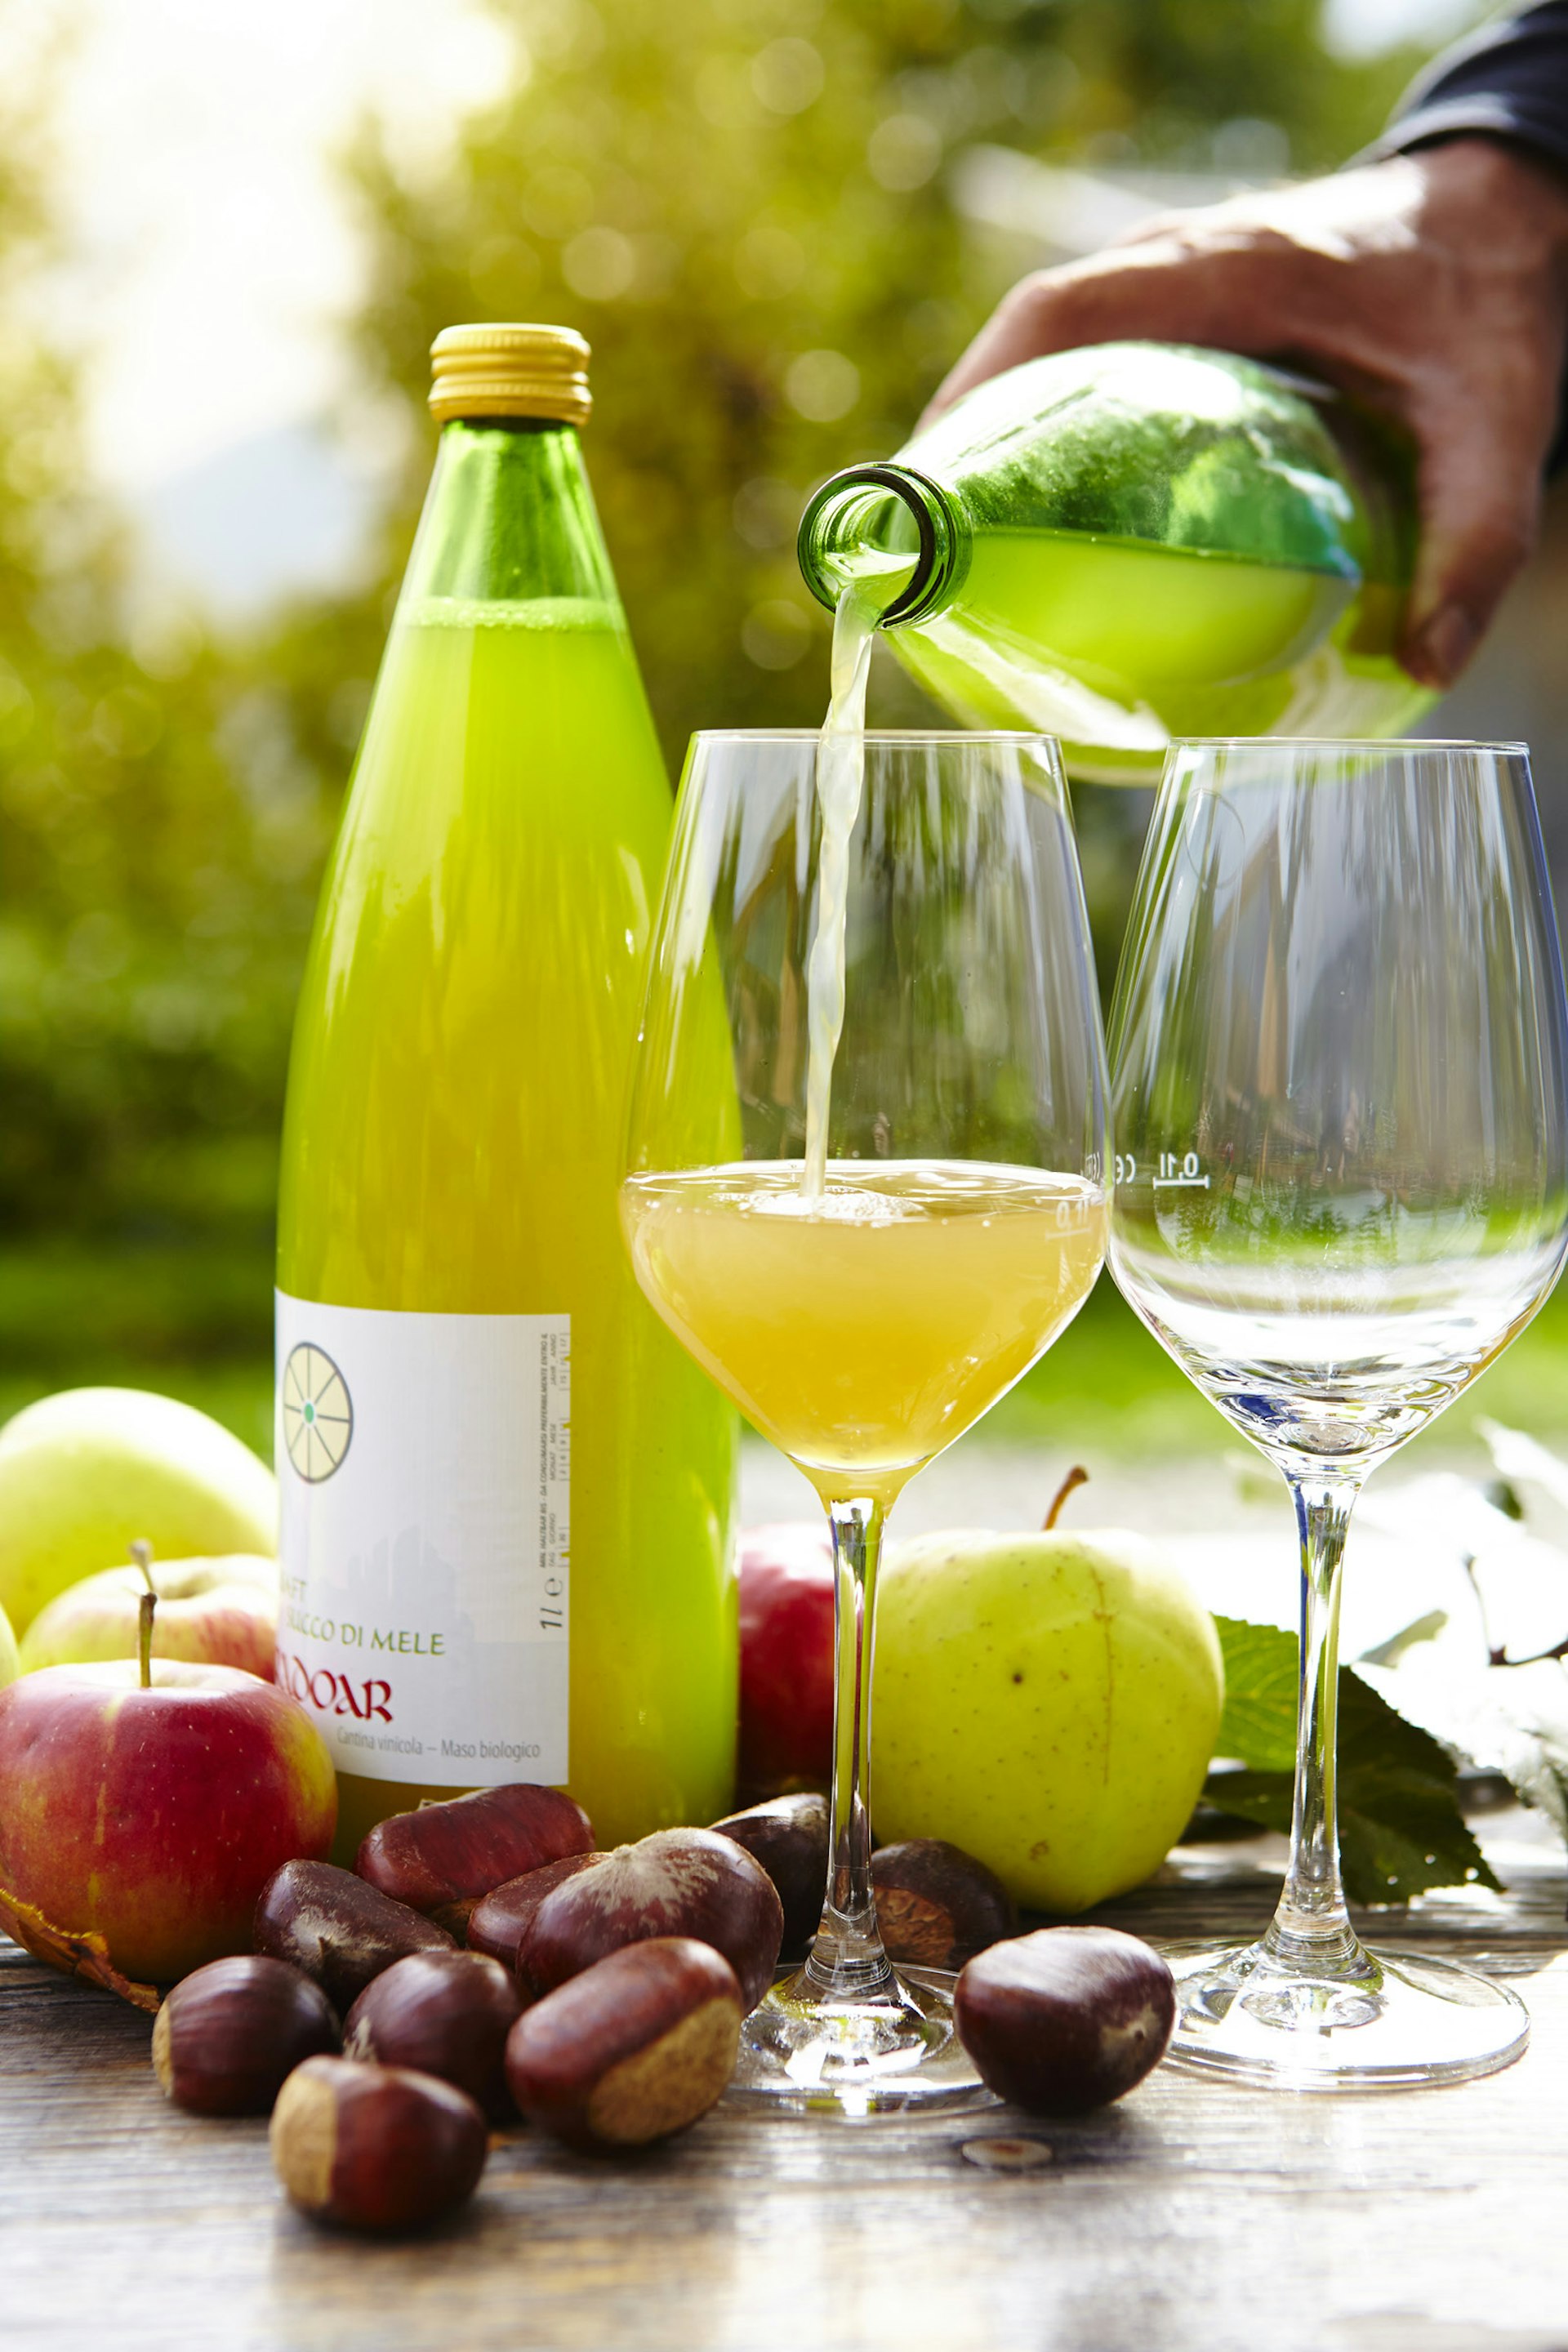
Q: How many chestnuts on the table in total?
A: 11